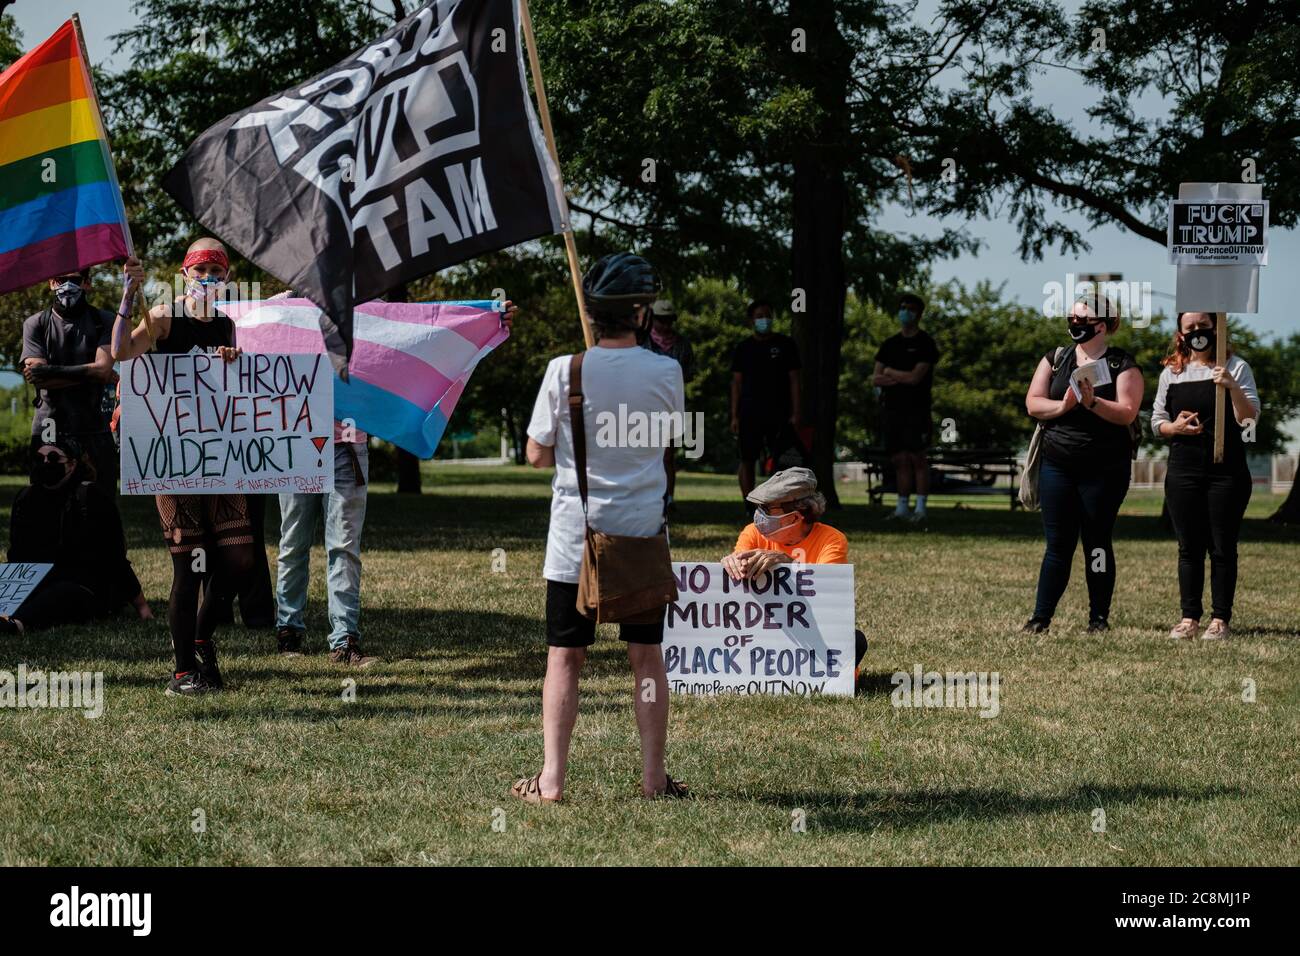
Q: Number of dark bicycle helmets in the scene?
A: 1